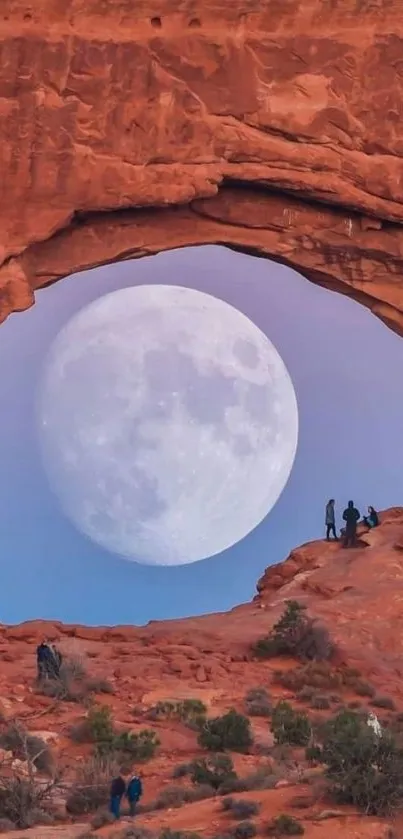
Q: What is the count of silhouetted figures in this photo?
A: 7